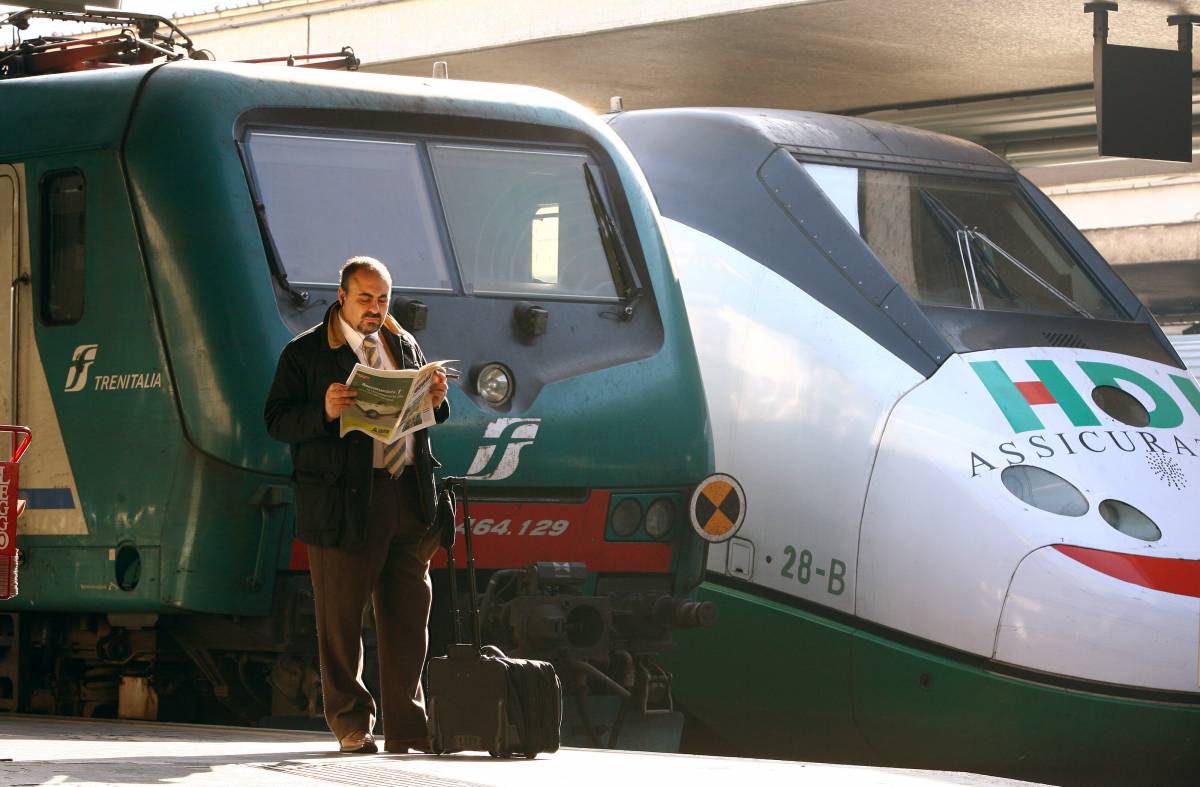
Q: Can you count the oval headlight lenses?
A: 3